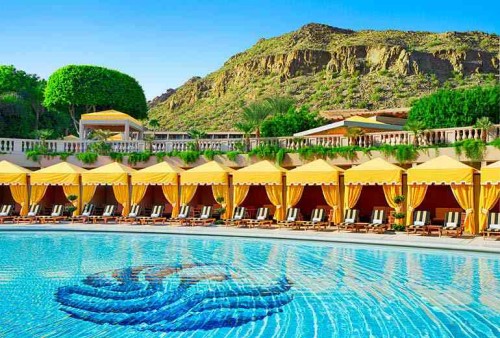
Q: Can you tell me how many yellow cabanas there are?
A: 10